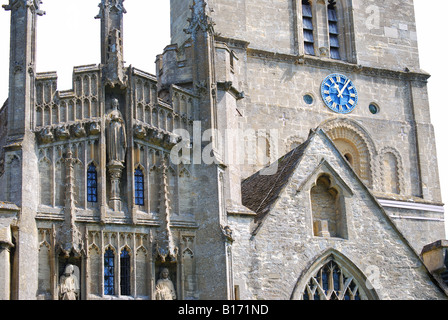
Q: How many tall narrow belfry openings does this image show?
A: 2